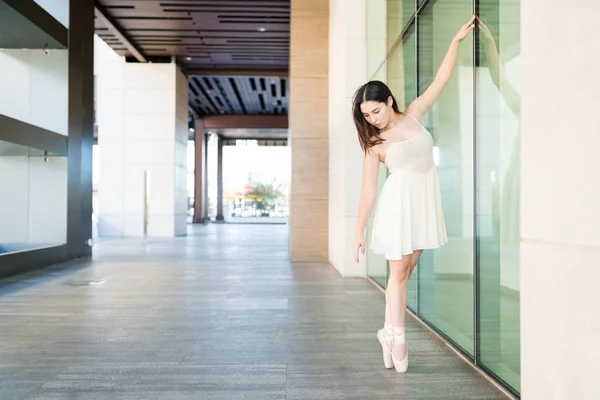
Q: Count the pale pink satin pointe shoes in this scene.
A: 2